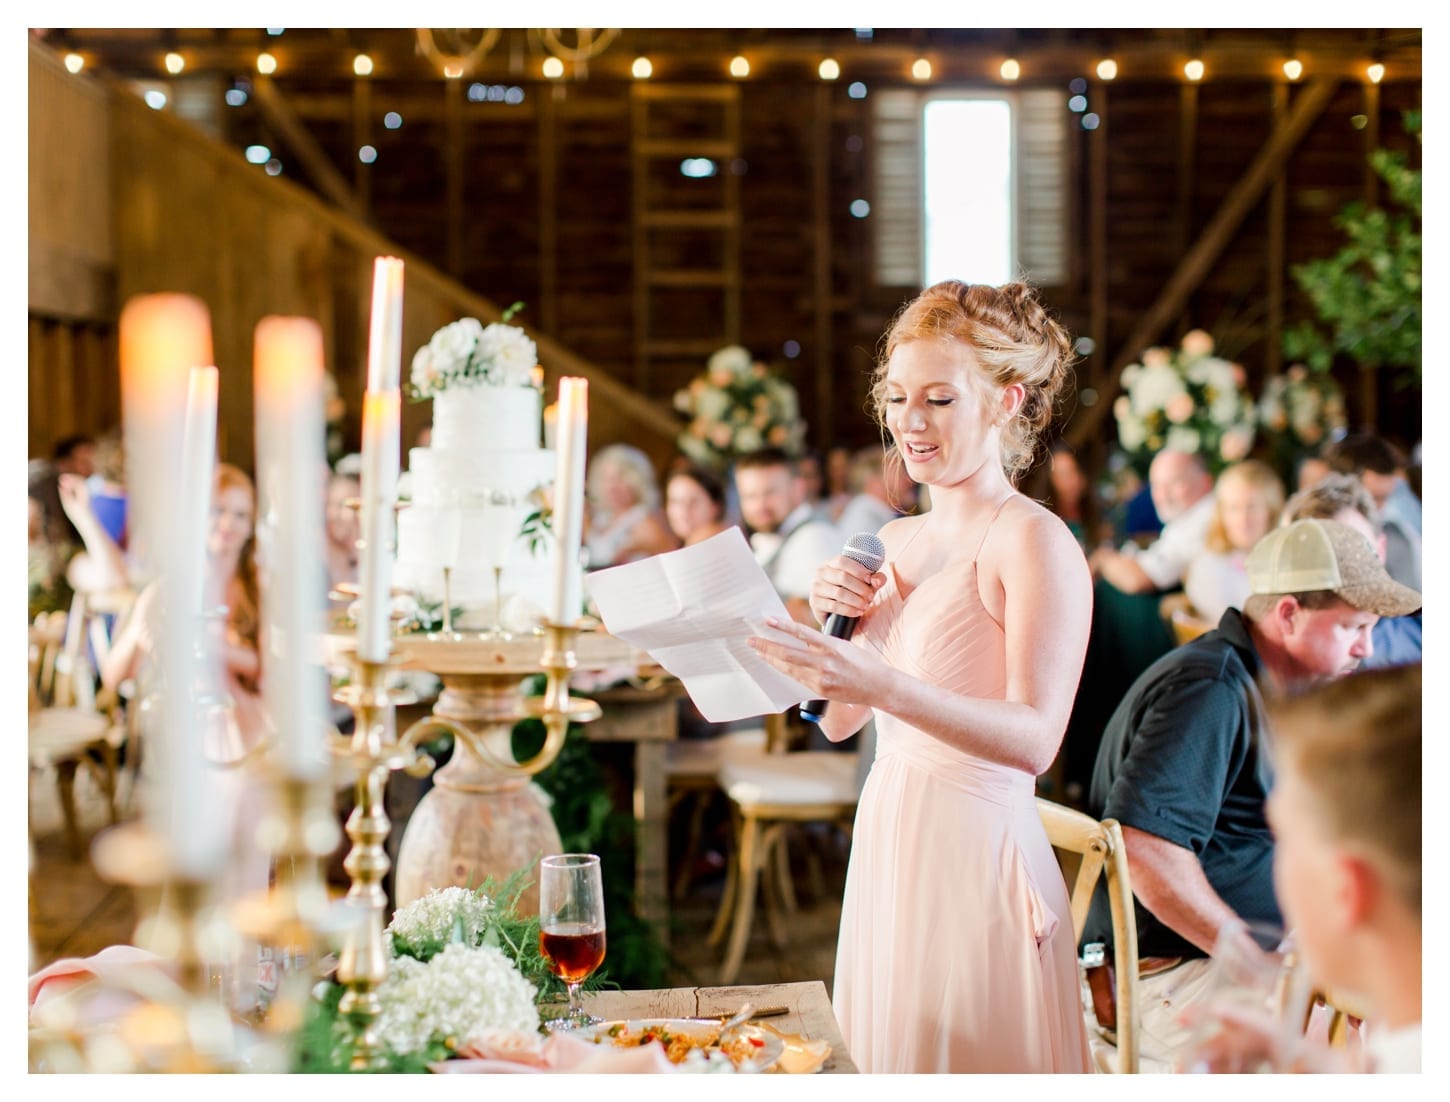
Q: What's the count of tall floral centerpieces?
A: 3